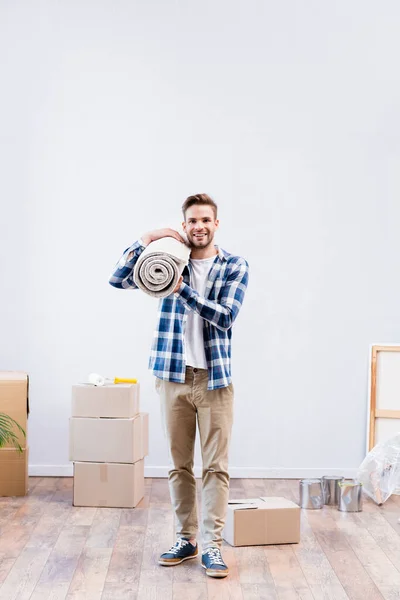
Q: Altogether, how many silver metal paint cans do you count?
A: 3